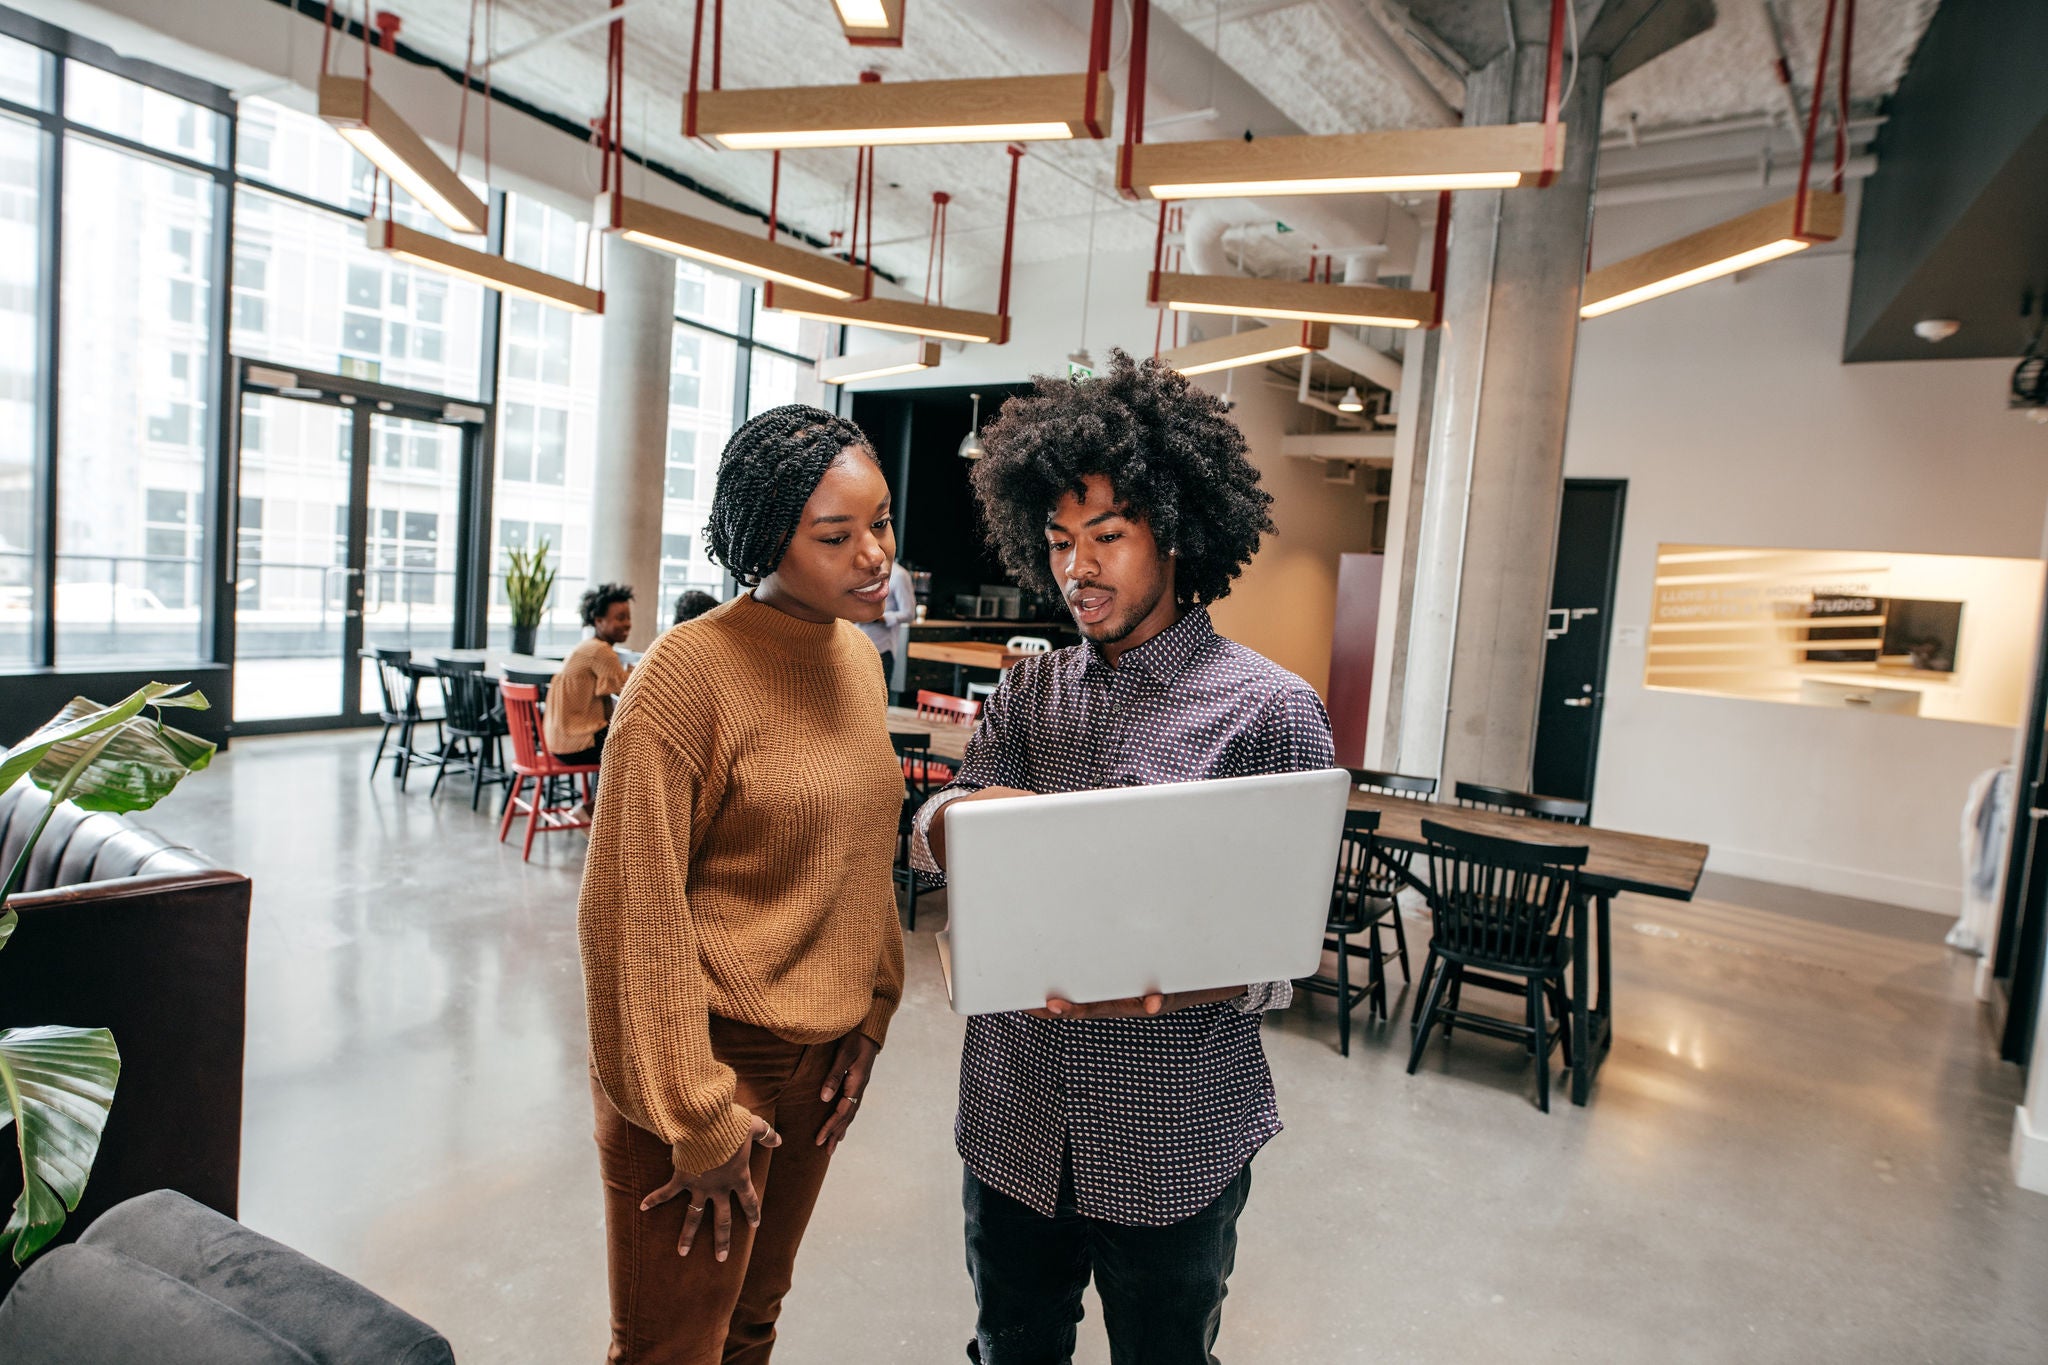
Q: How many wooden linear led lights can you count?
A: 11